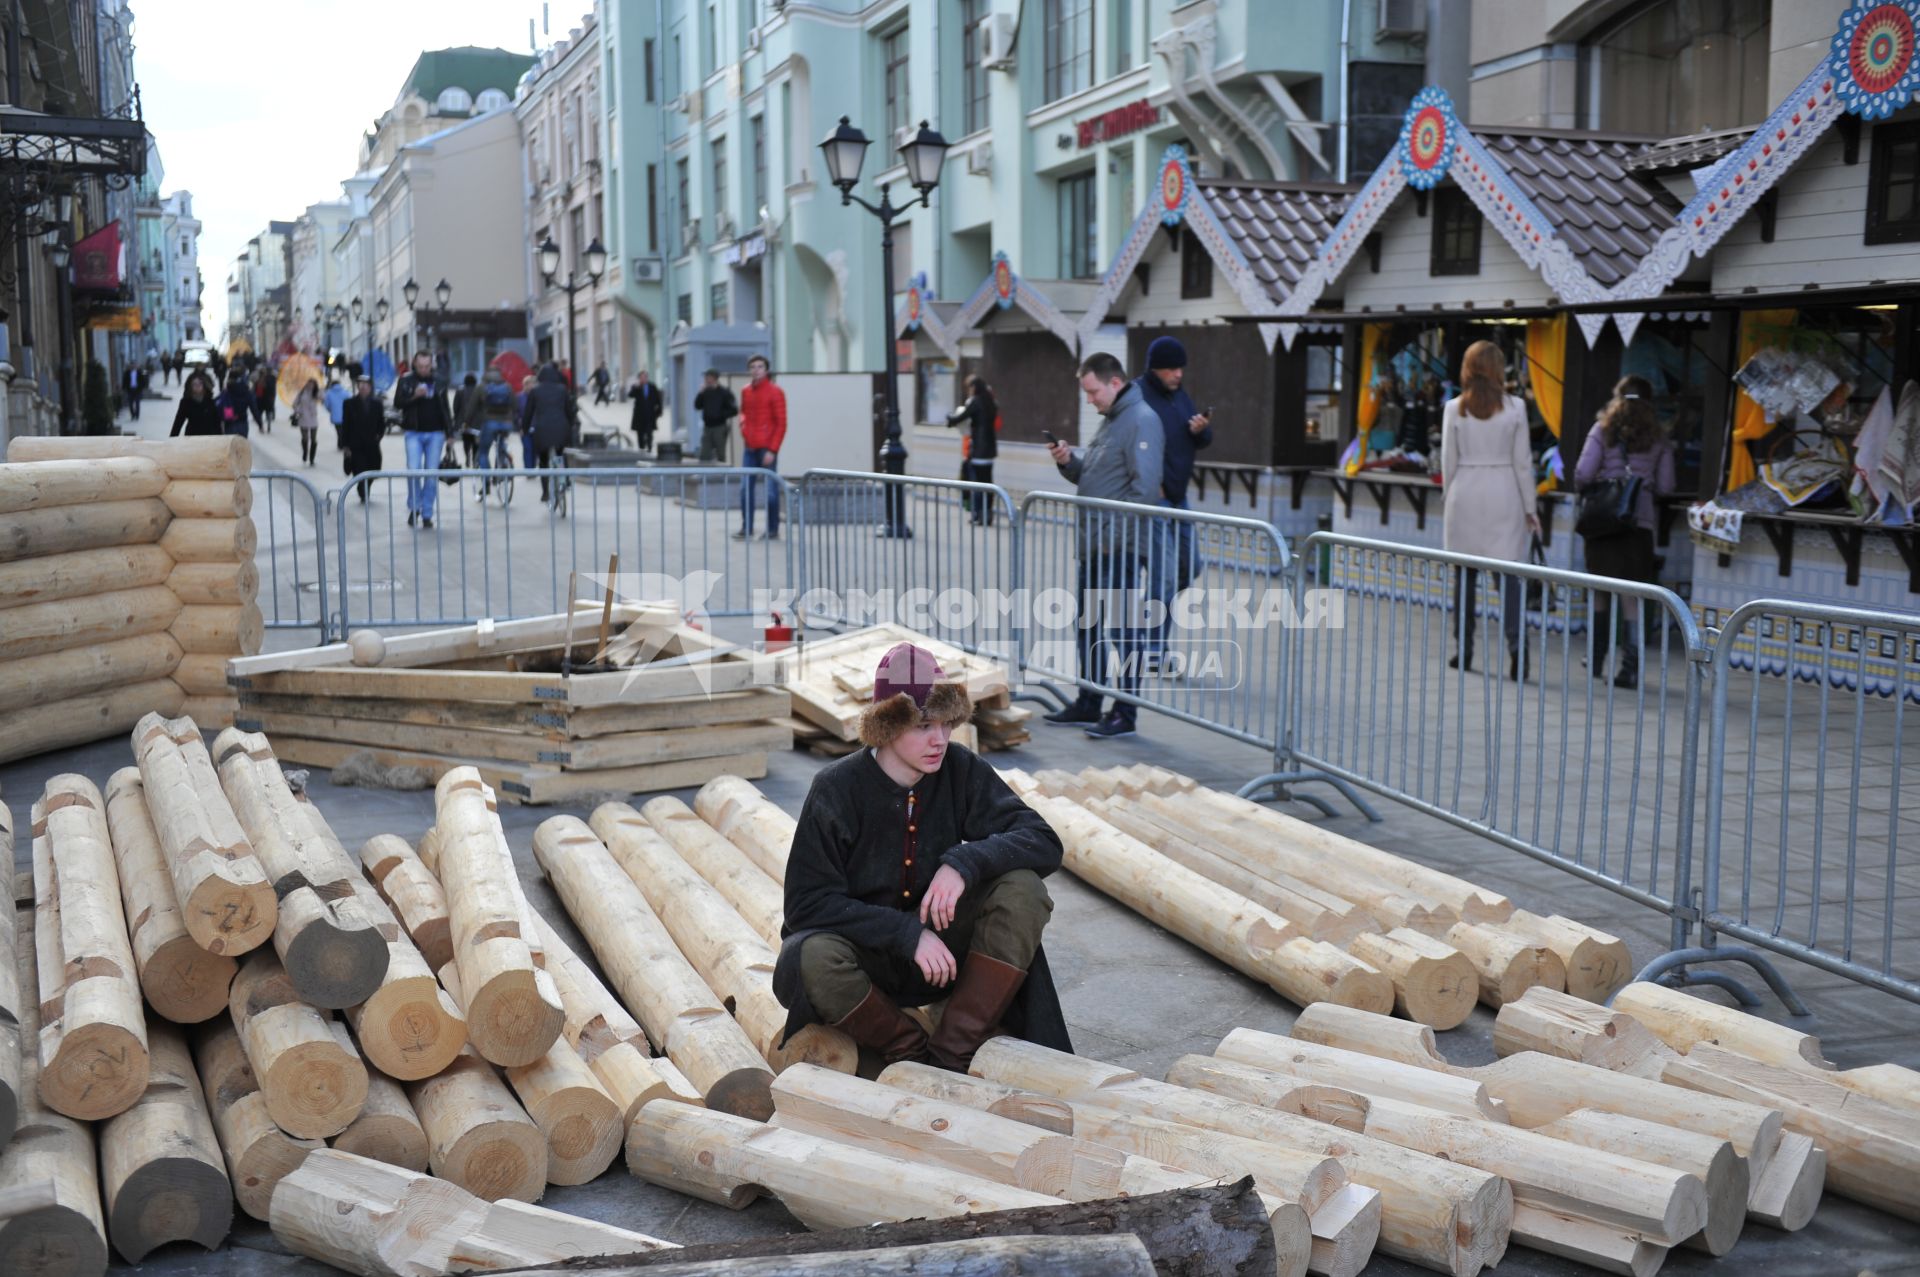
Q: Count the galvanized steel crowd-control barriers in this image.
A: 6